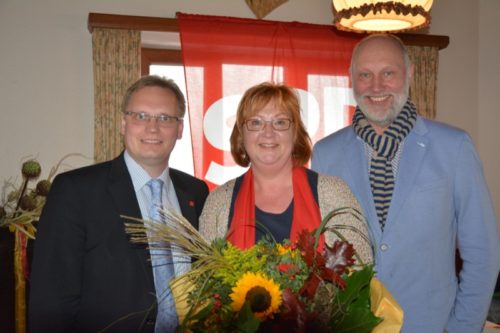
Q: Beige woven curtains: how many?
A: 2